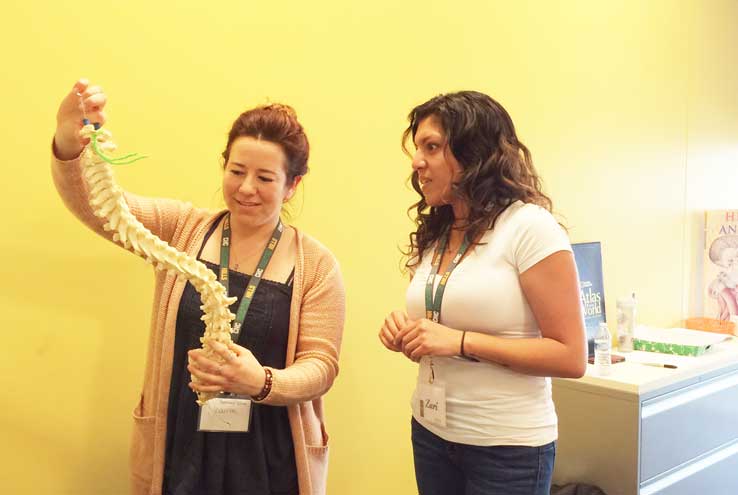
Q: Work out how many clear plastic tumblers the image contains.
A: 1